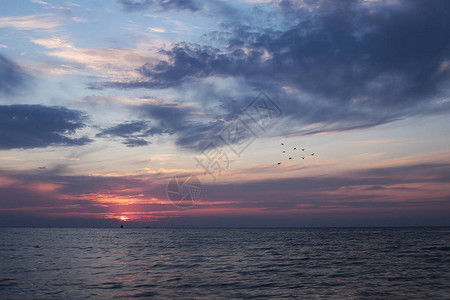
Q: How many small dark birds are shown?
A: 8